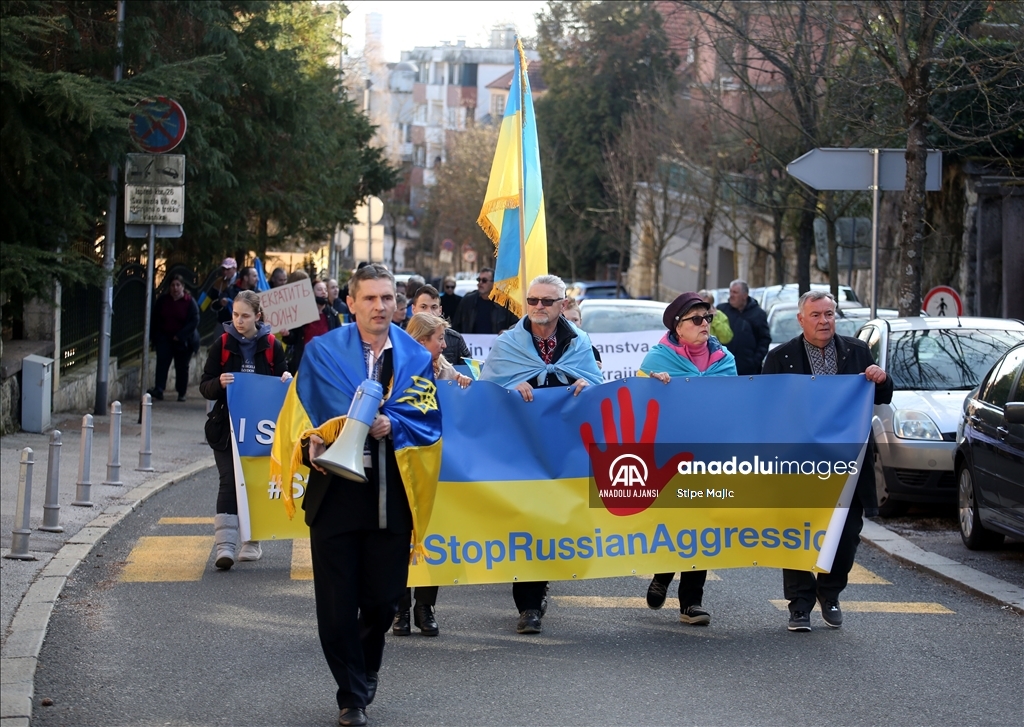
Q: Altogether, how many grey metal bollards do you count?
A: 5